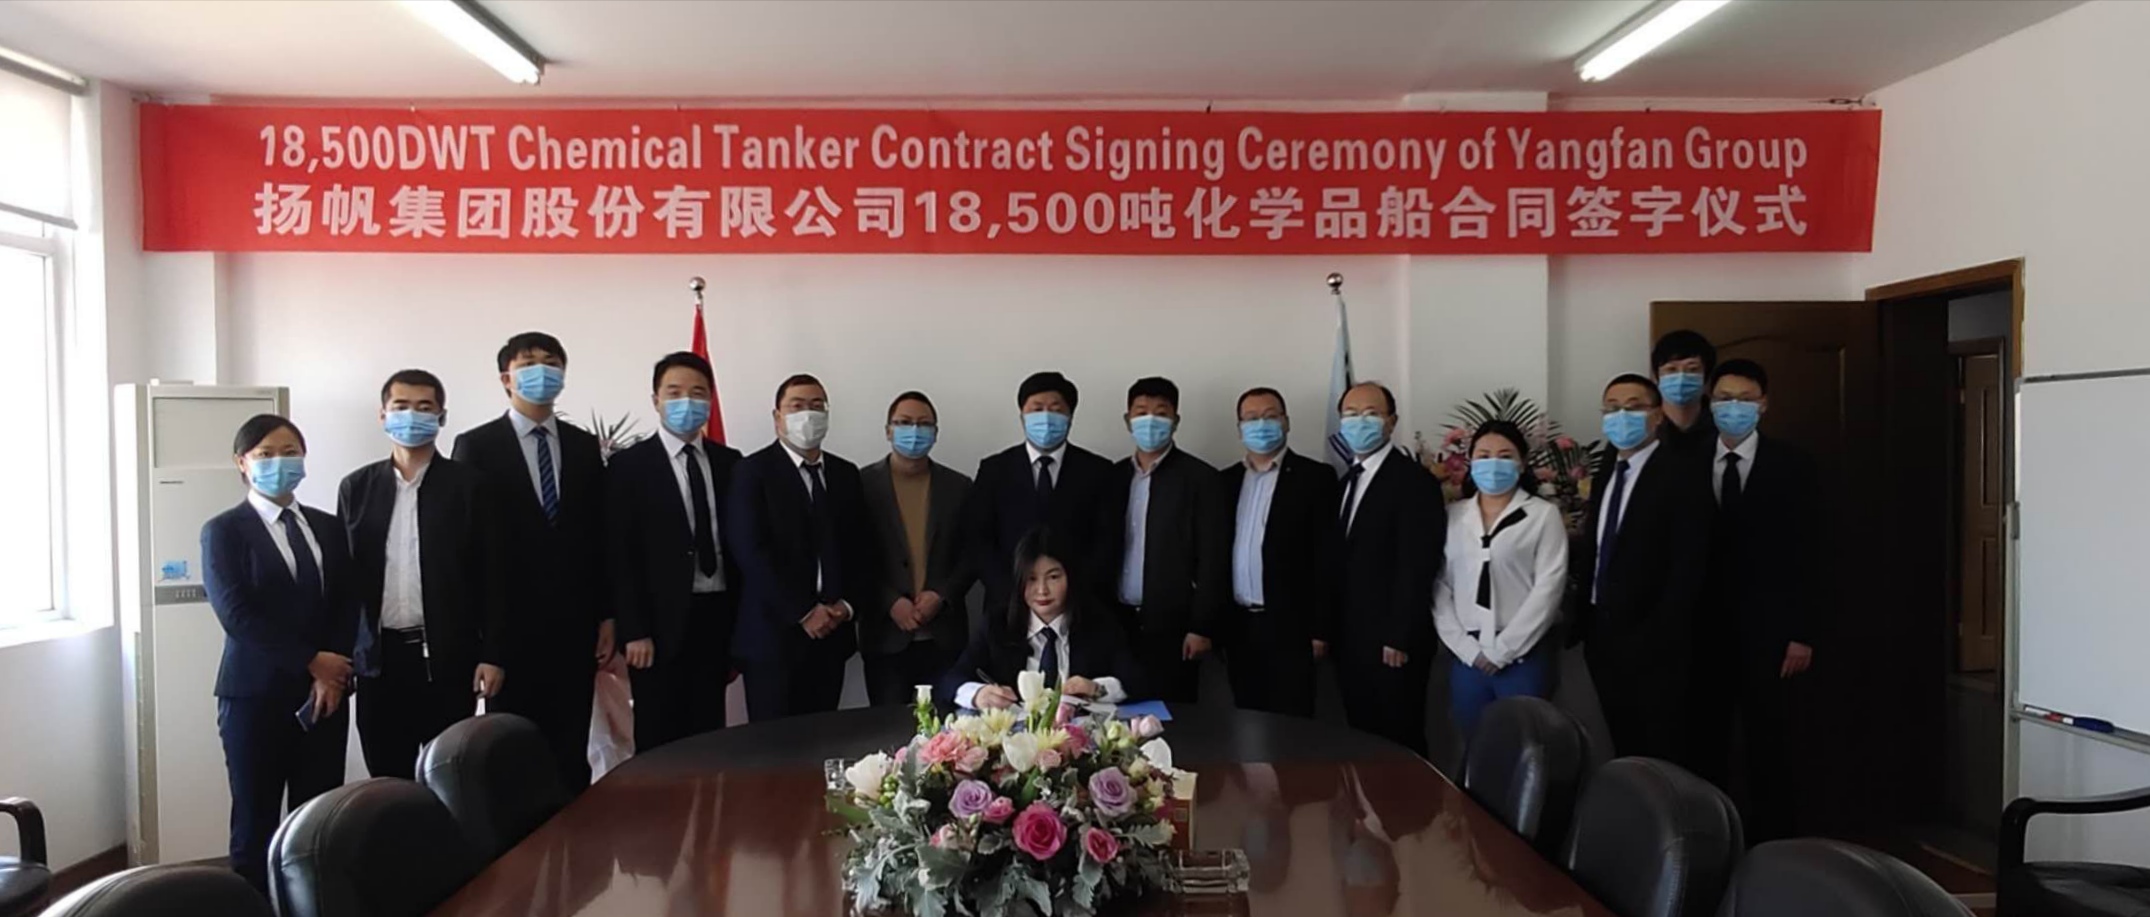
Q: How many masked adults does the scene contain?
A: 14